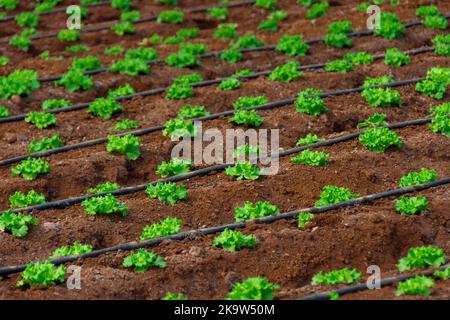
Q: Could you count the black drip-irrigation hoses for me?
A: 8